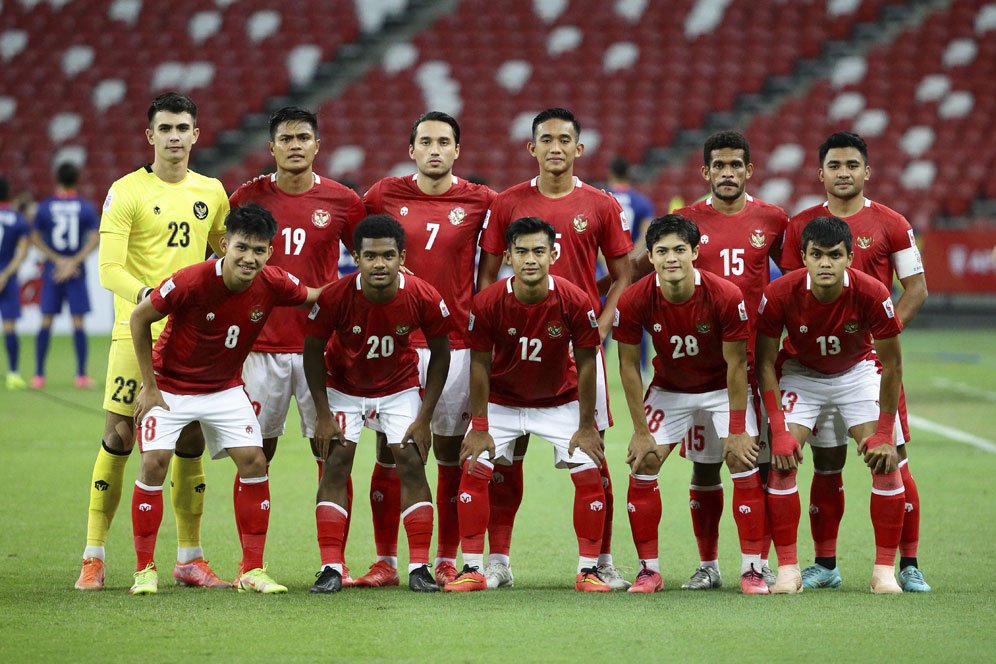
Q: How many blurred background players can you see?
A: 3